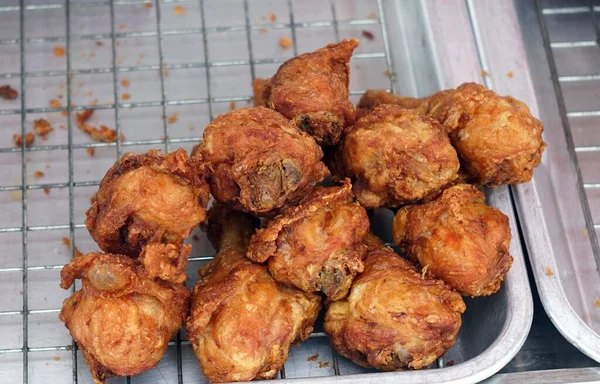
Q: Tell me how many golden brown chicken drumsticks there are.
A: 10